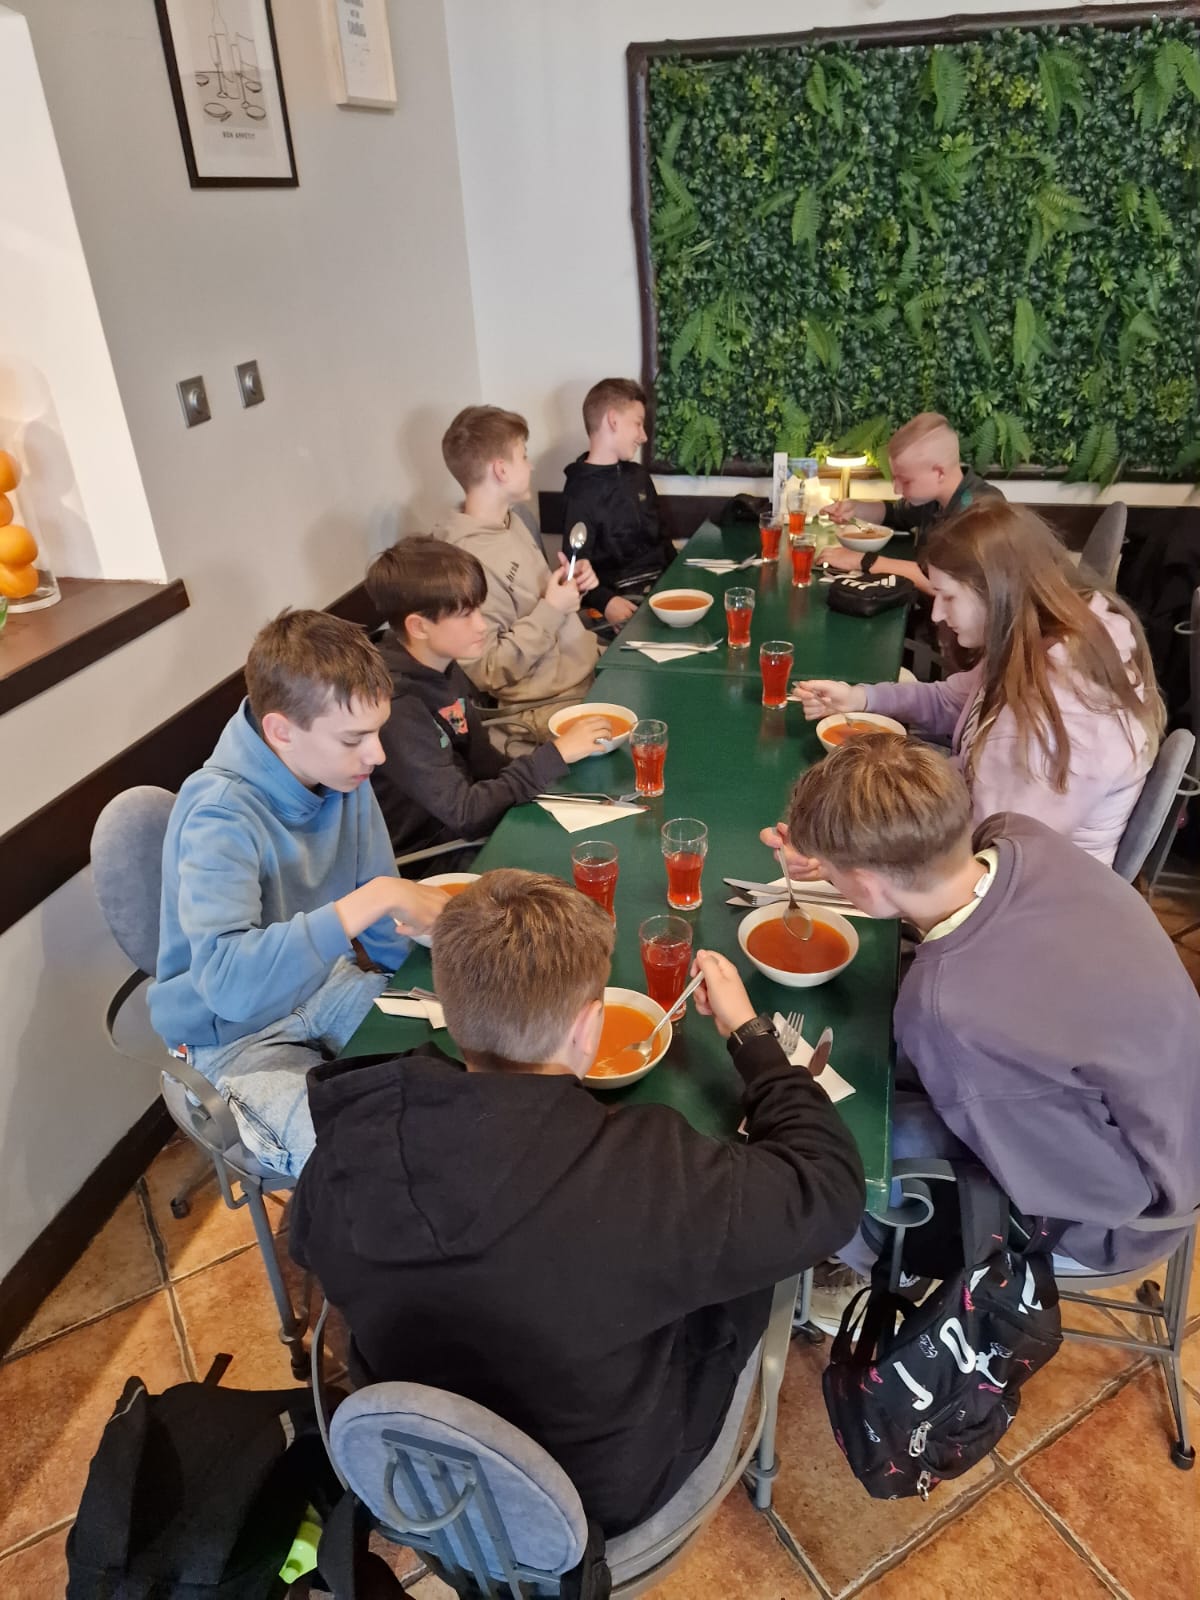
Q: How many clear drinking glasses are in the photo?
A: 9